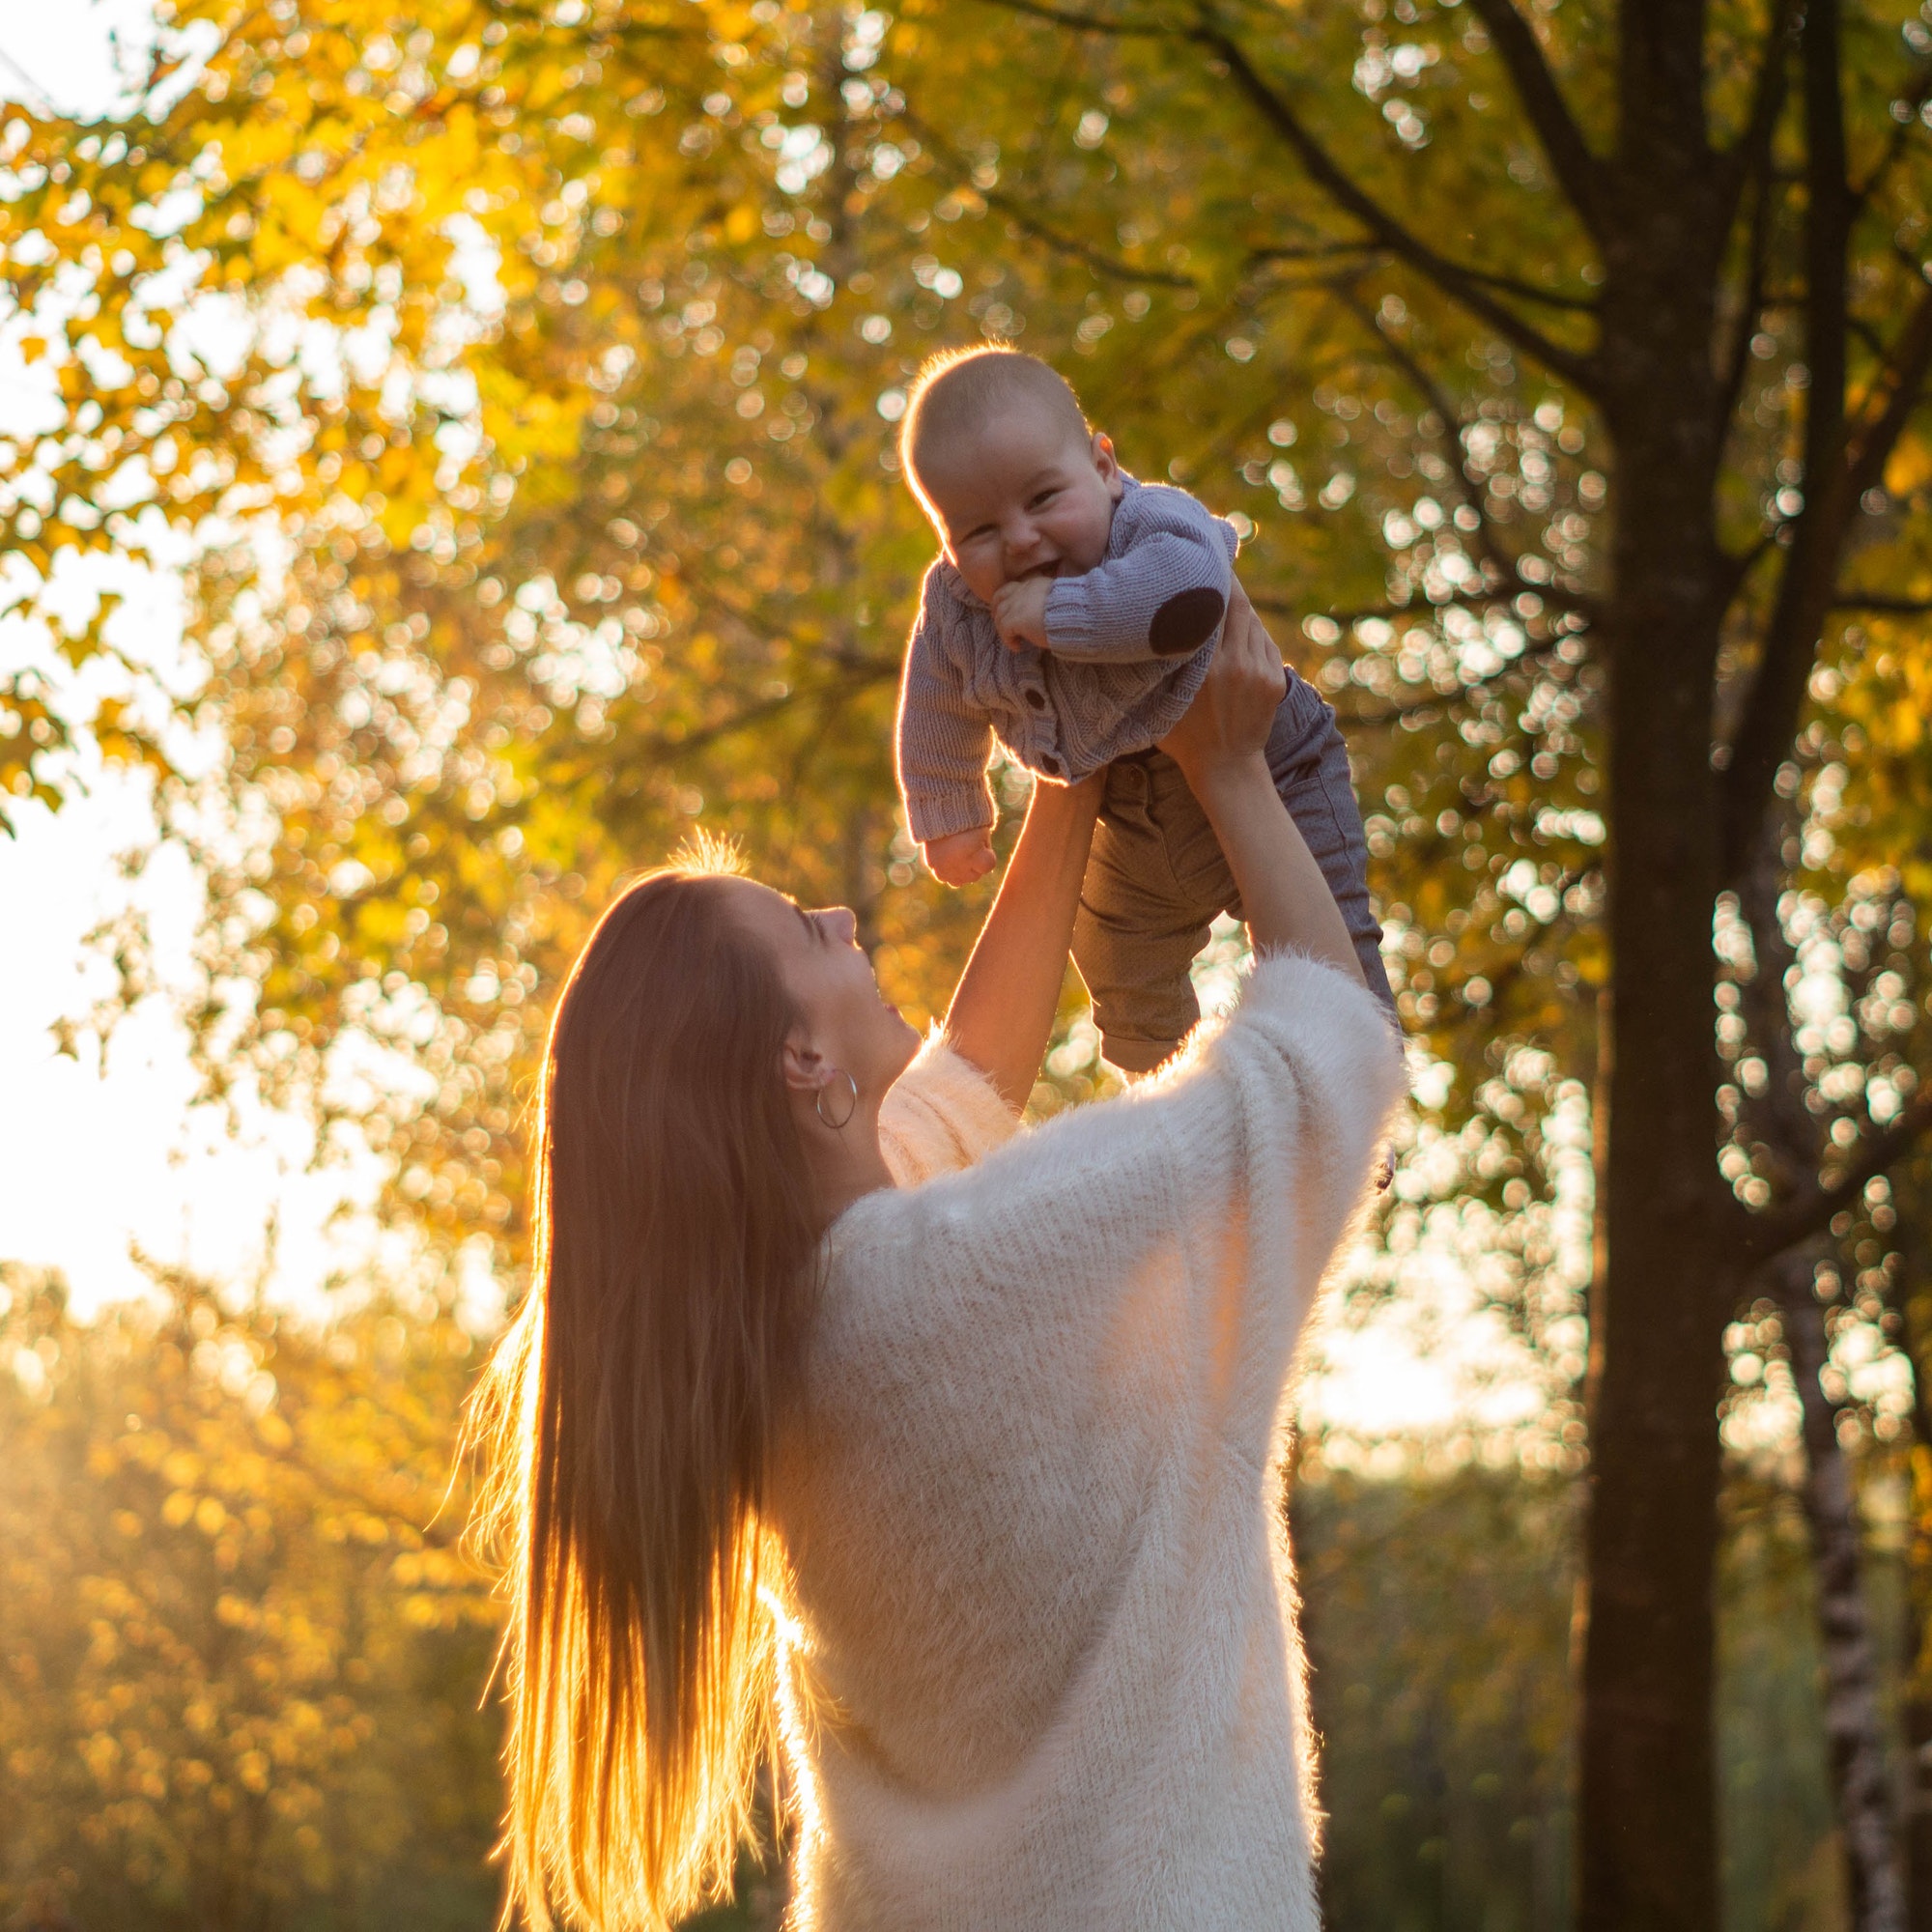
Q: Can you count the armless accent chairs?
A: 0